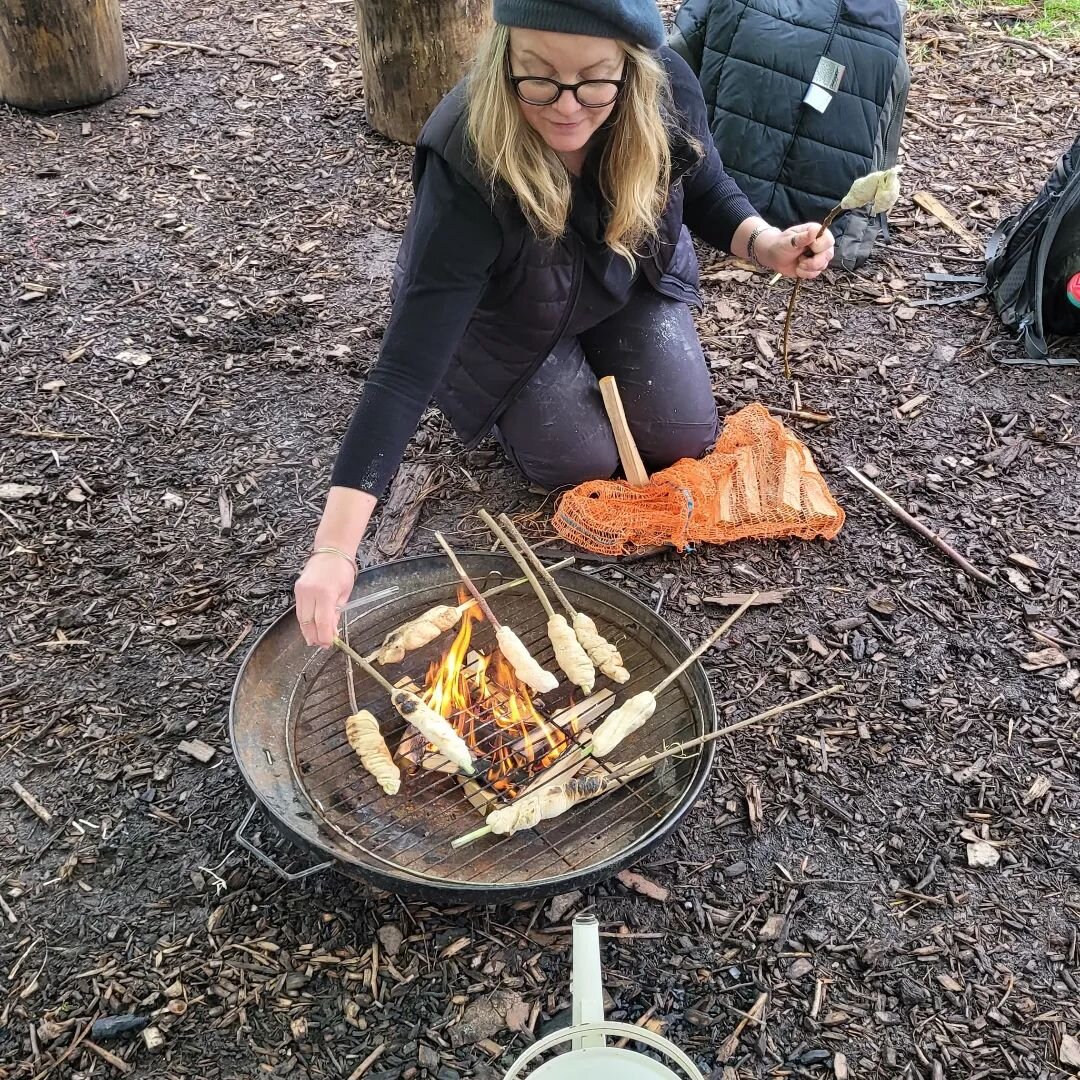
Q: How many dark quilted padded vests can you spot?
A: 1